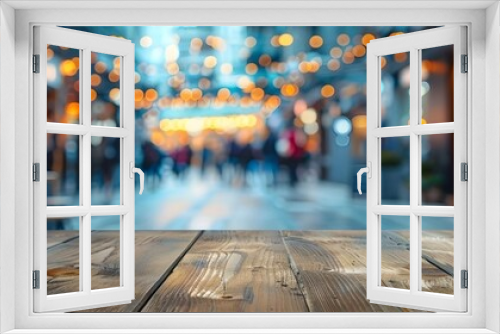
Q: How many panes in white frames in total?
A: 12